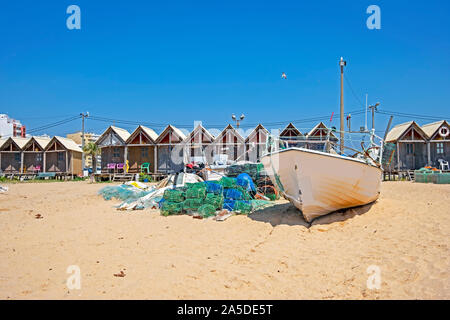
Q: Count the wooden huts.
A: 13